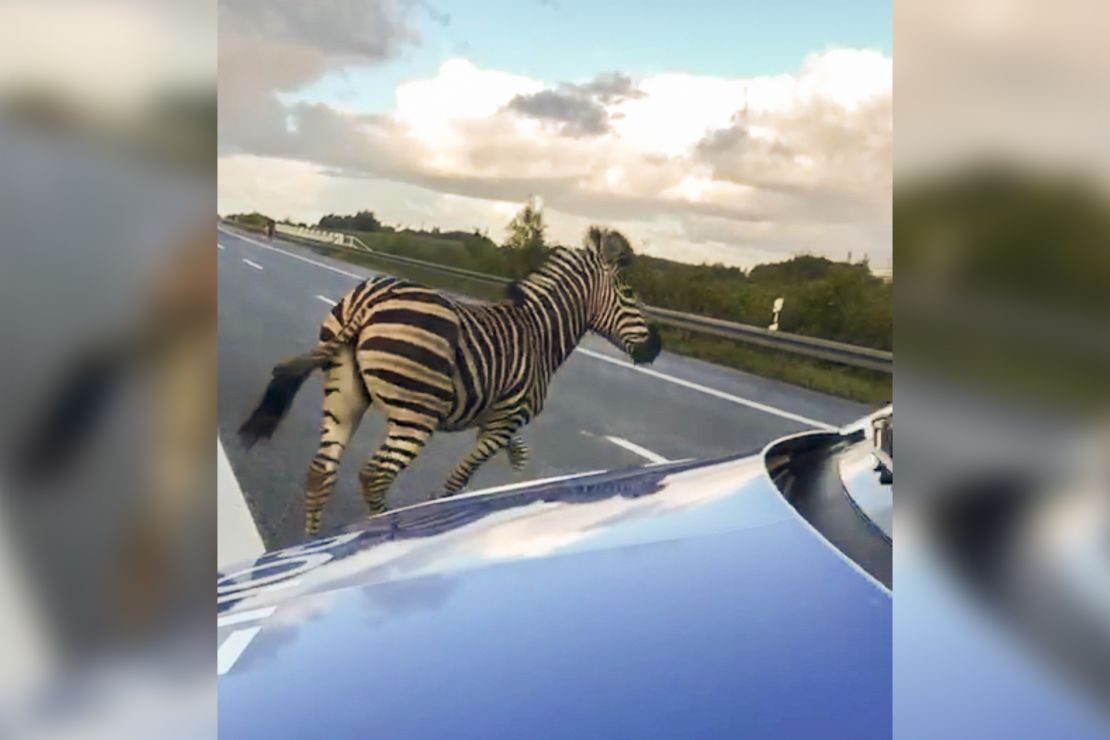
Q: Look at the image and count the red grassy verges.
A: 0